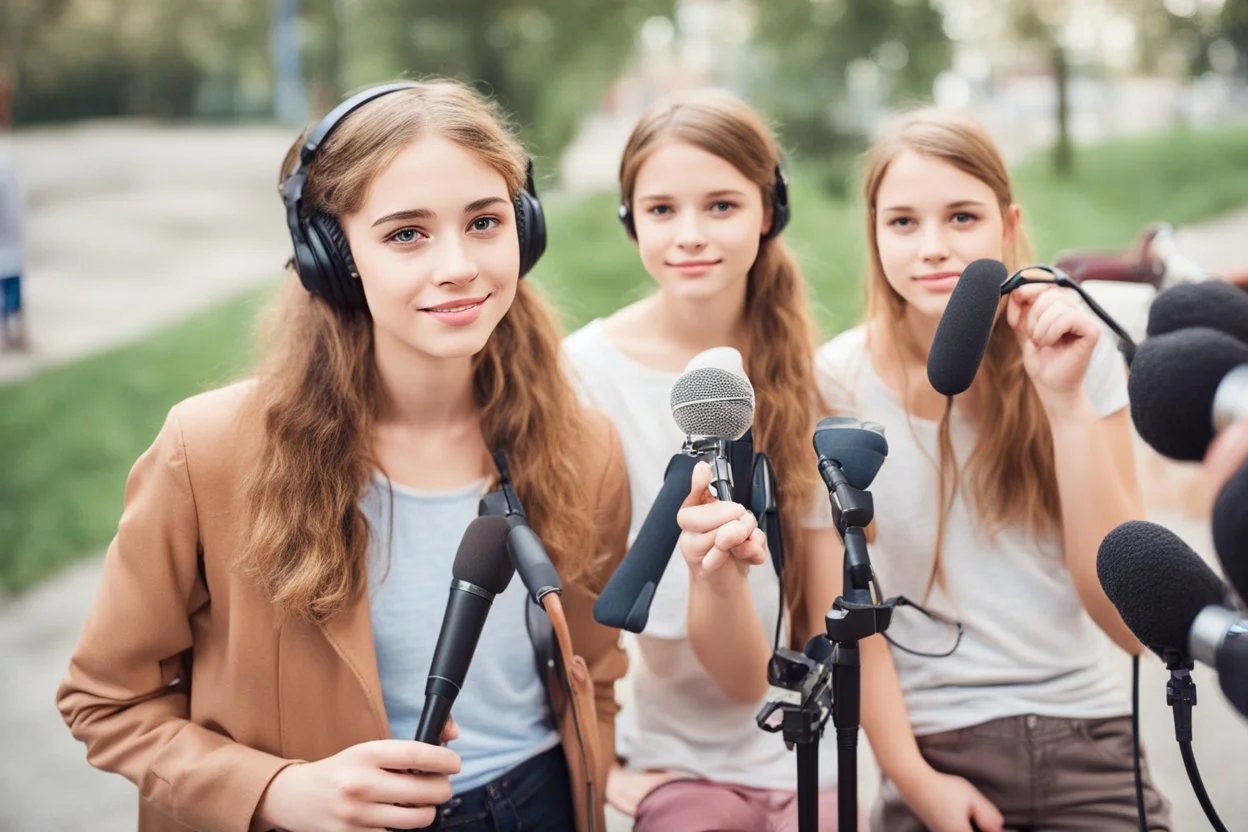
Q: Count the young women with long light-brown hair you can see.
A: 3